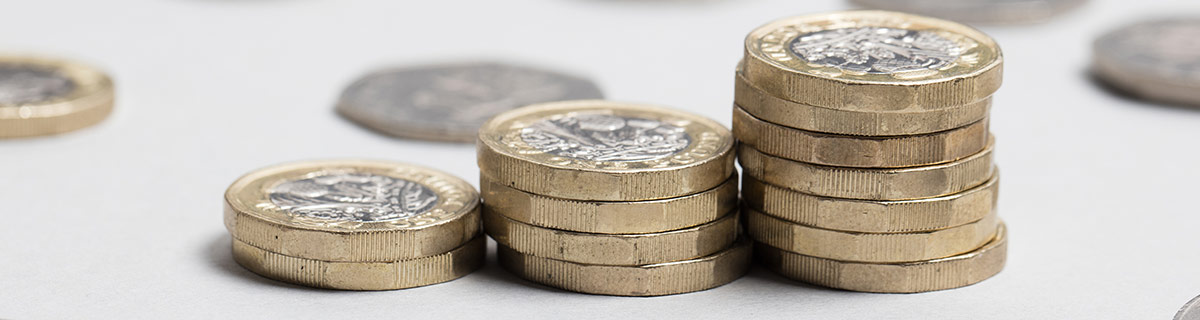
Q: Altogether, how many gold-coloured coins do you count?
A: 14